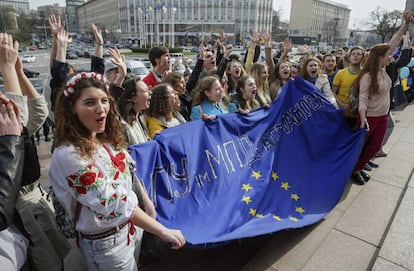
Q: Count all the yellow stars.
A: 11